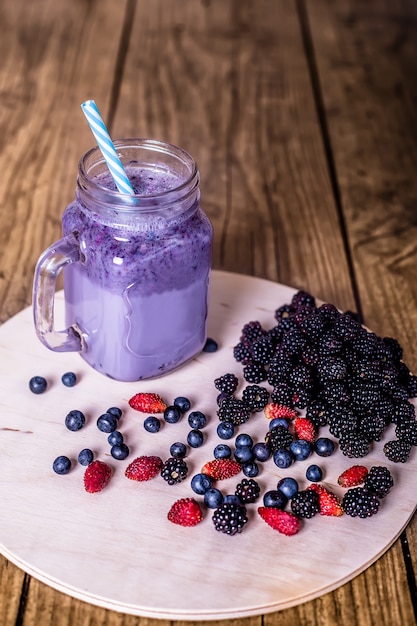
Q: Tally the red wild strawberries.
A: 10